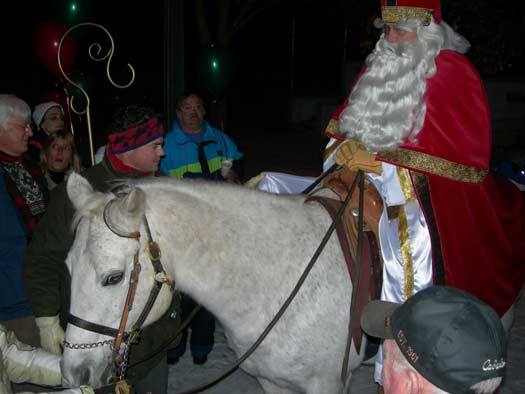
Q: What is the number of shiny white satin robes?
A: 1